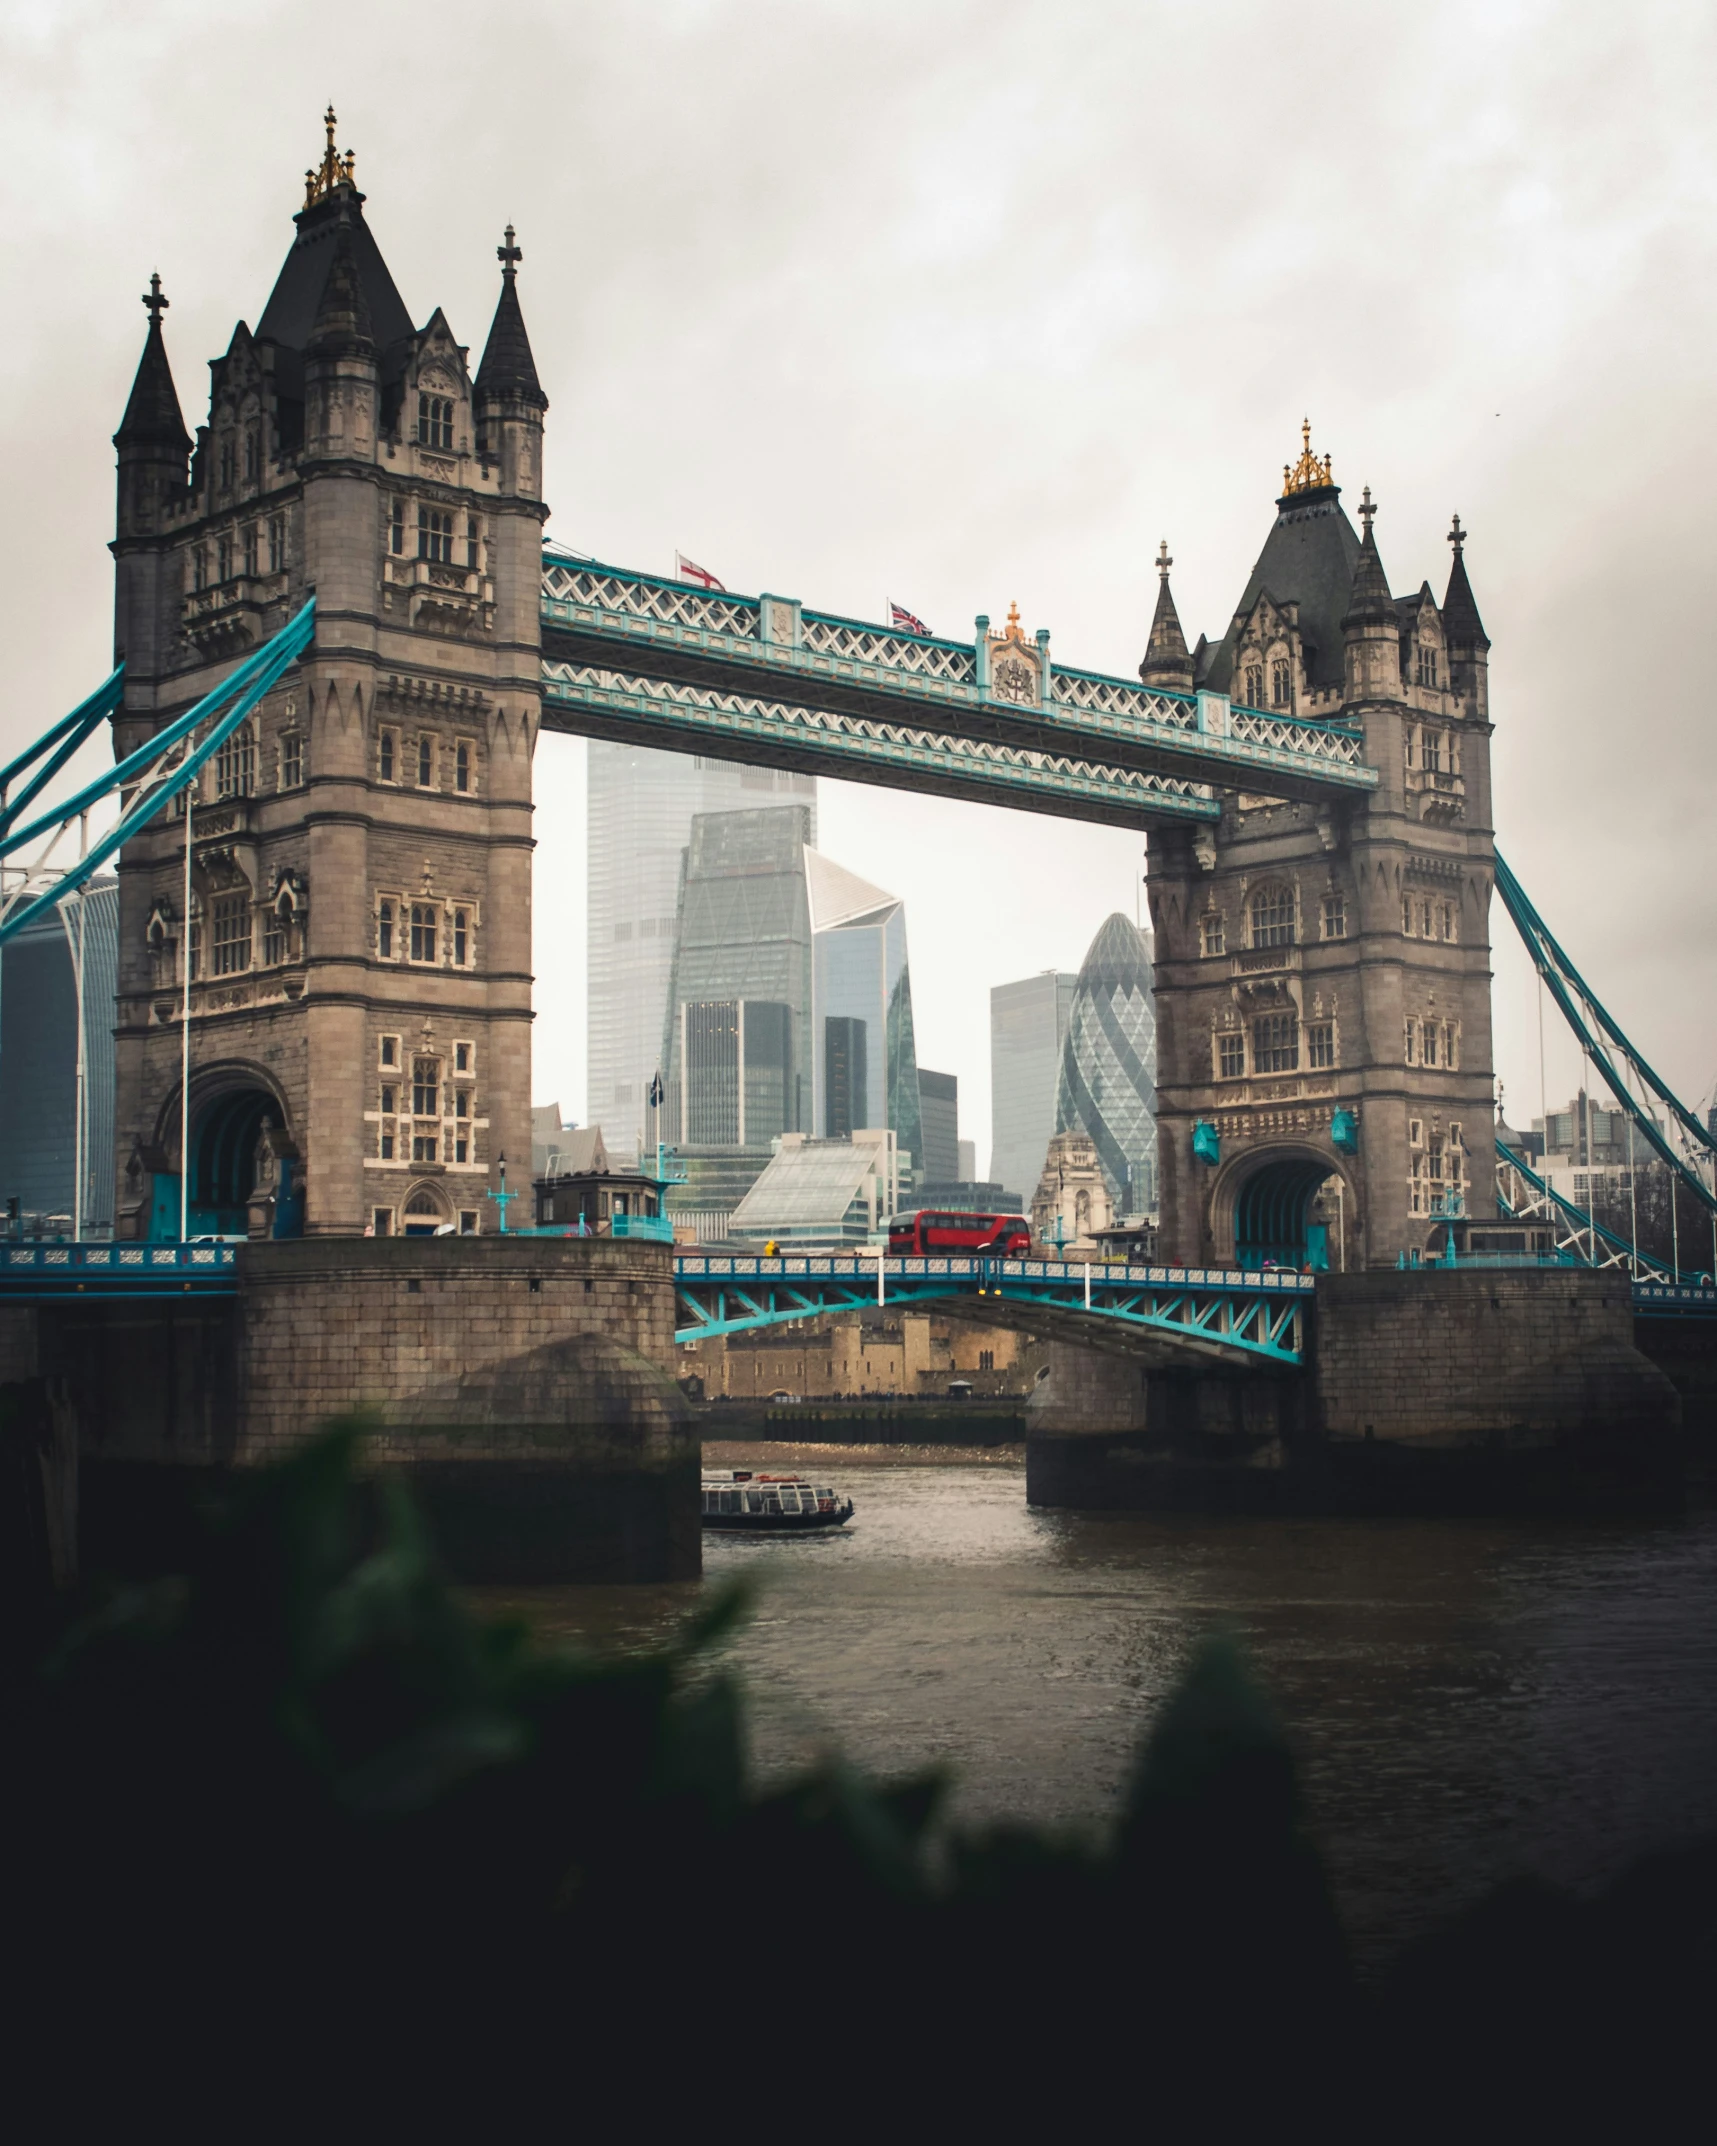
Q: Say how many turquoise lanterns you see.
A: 2